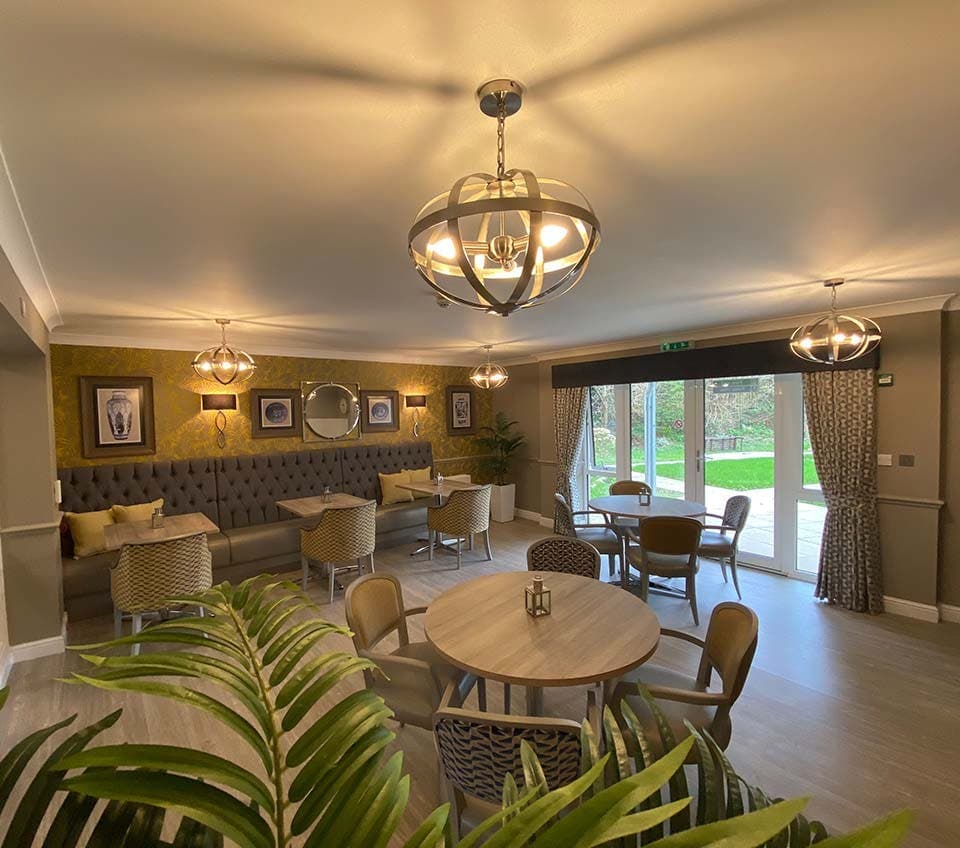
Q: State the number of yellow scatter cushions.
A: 4